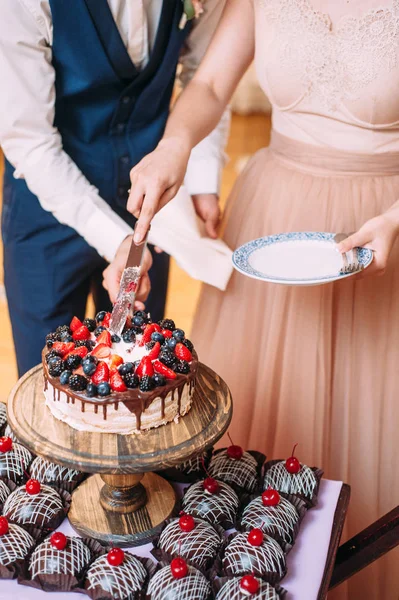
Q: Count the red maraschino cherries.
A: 13